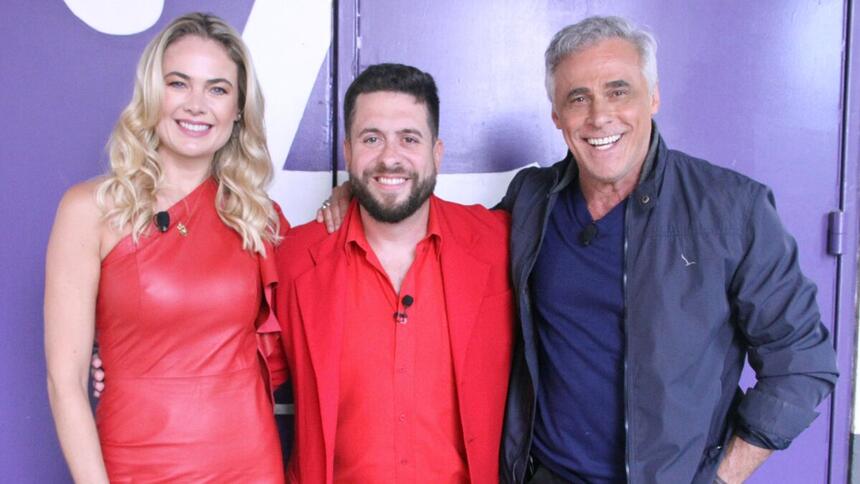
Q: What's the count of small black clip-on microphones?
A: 3